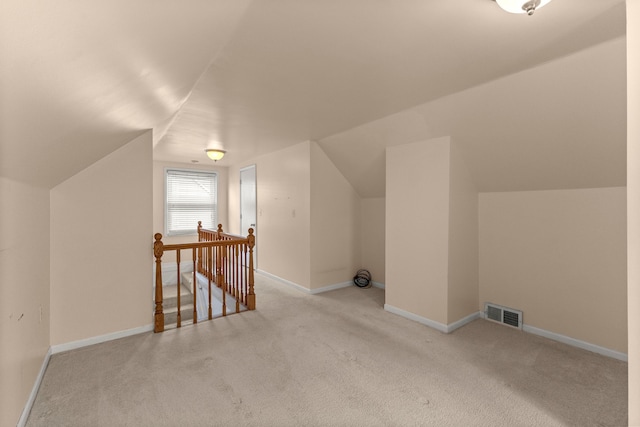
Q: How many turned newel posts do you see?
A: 4